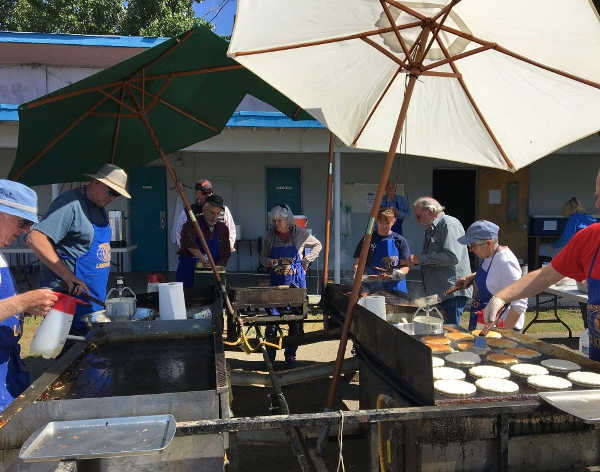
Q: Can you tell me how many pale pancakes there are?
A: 10